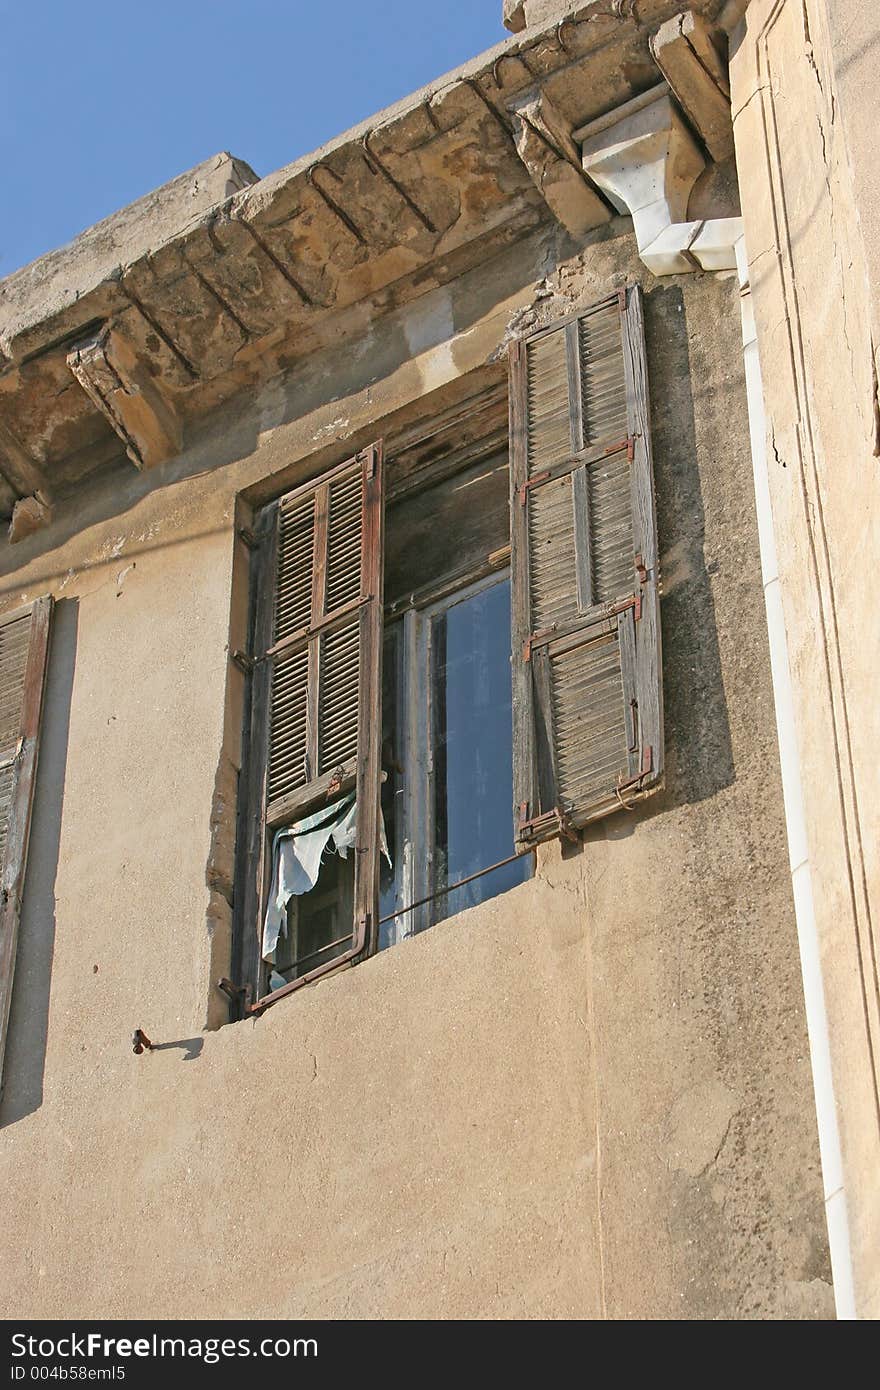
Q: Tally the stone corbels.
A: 4